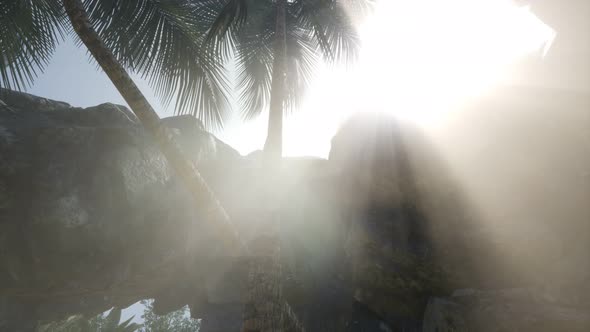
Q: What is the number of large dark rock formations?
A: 2